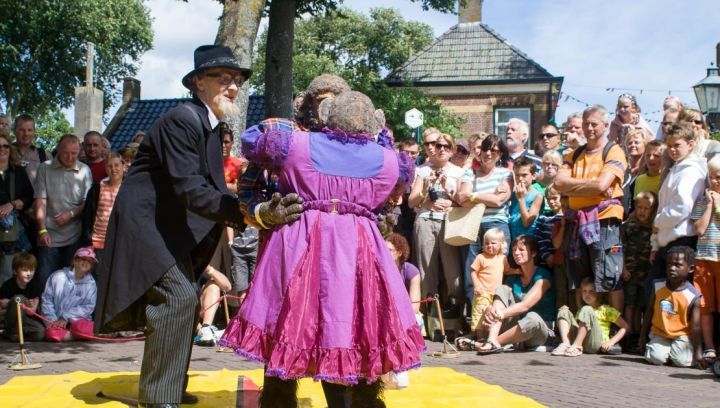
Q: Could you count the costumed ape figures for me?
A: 2